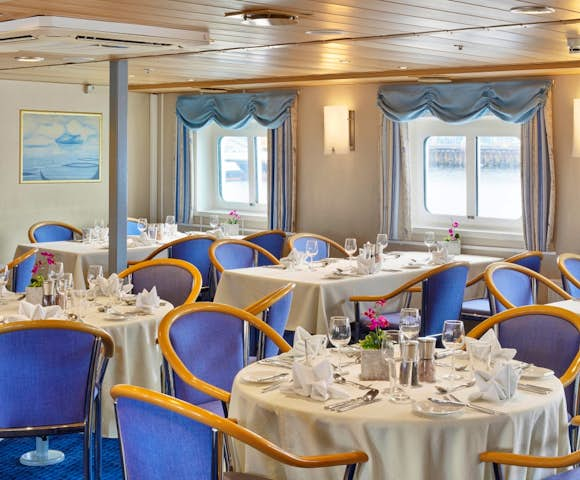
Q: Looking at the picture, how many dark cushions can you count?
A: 2